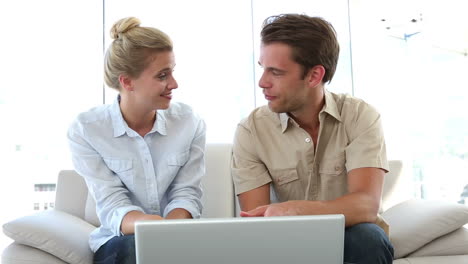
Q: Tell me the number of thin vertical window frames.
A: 3